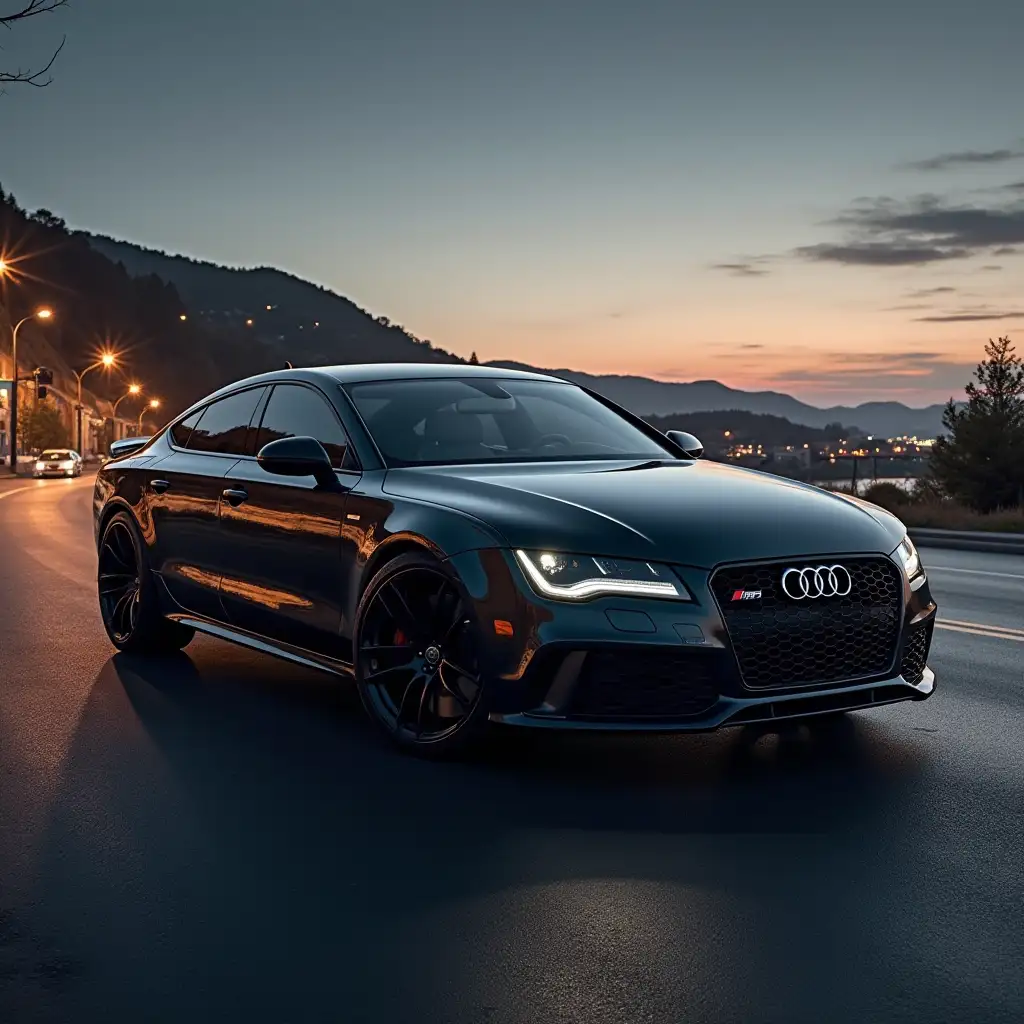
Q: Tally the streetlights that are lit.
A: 5